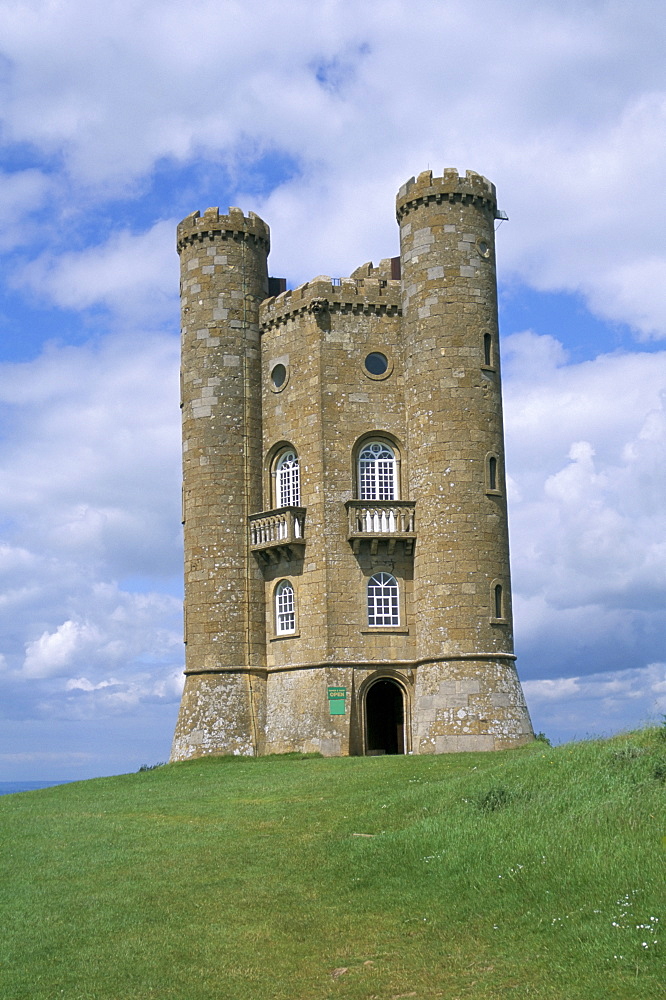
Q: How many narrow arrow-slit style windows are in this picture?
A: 3